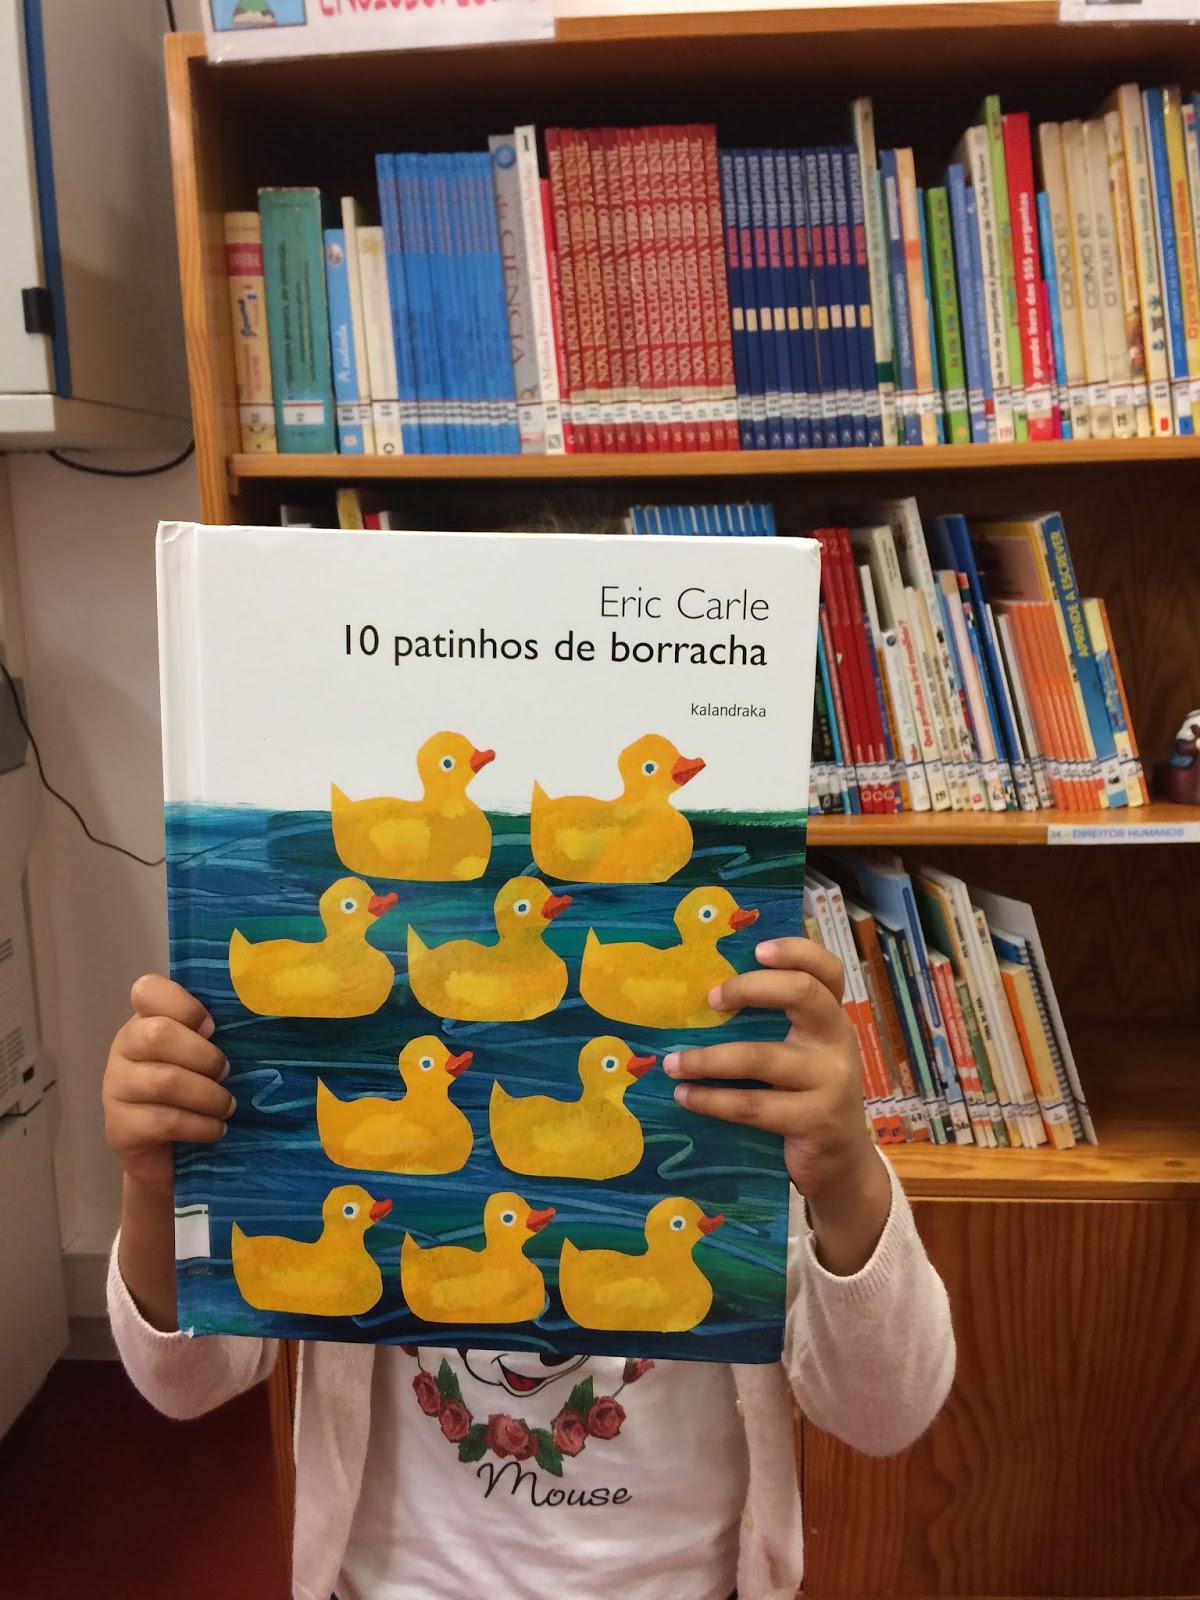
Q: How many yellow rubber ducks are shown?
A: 10